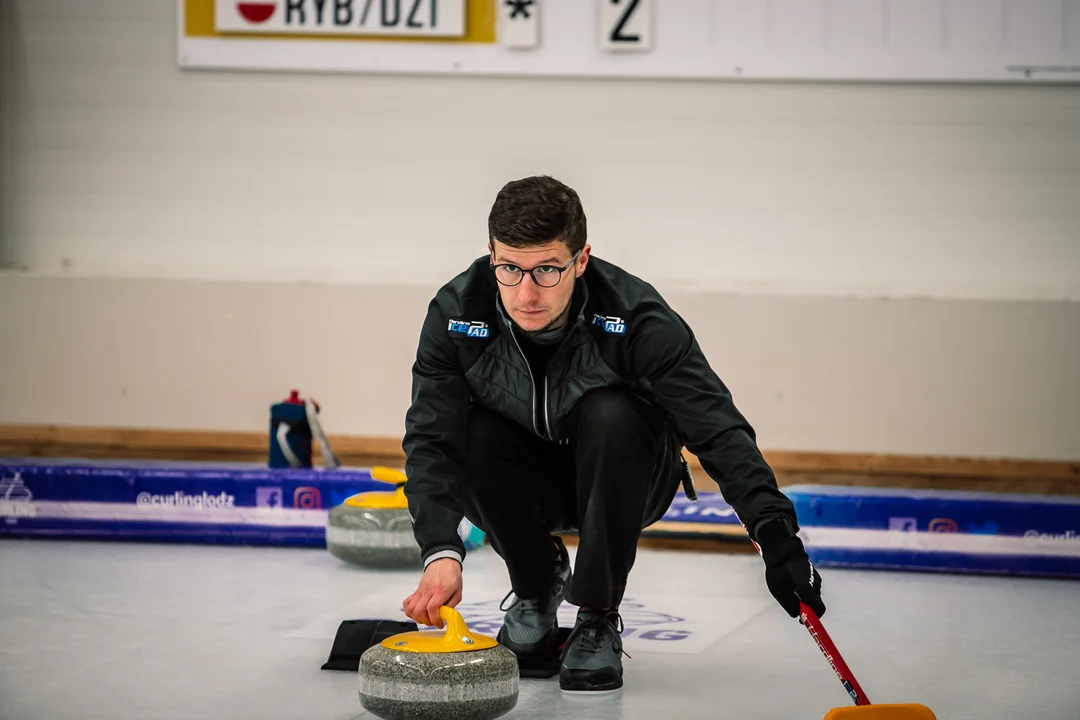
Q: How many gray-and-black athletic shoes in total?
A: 2